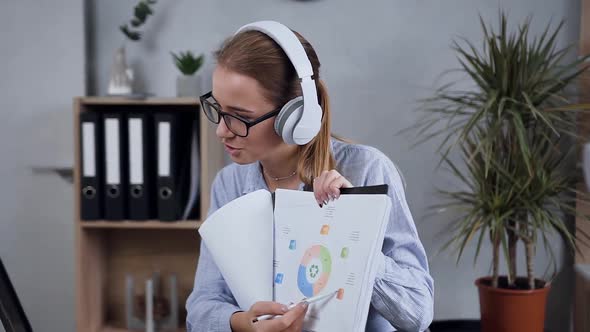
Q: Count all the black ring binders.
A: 4